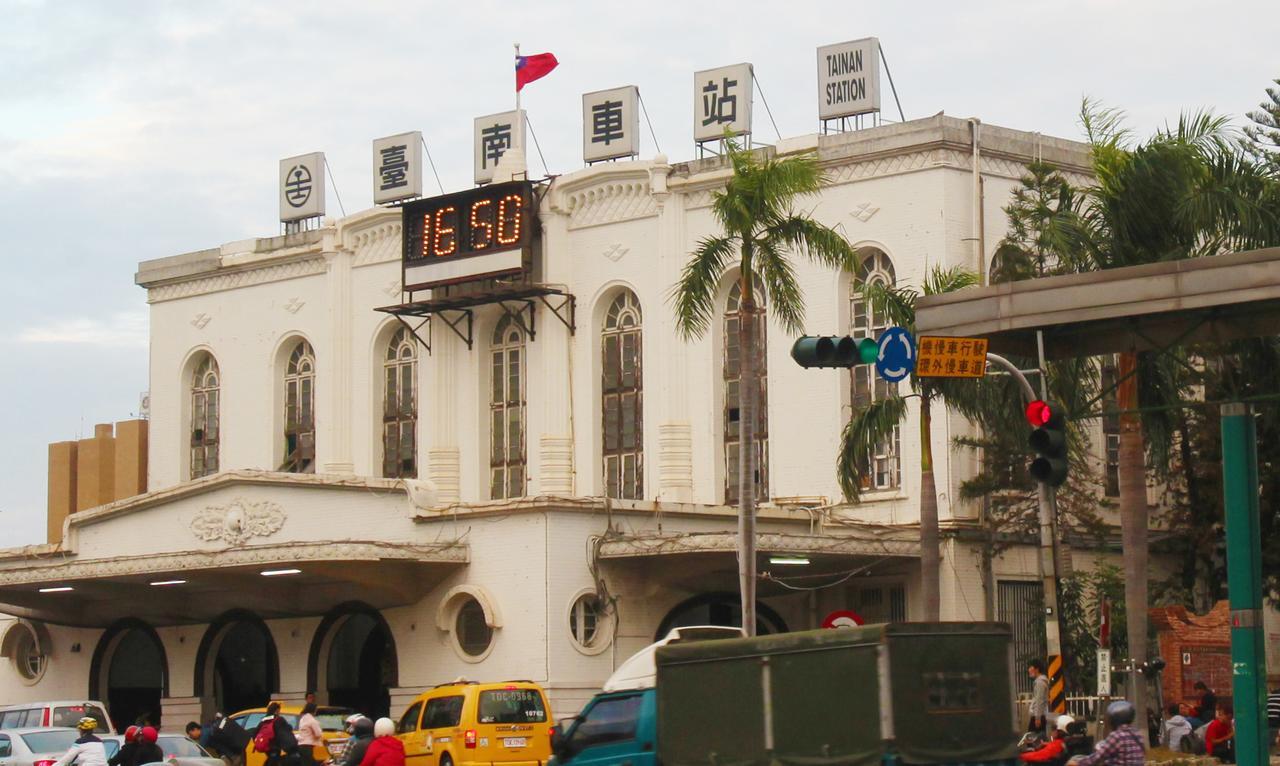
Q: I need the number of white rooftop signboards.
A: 6